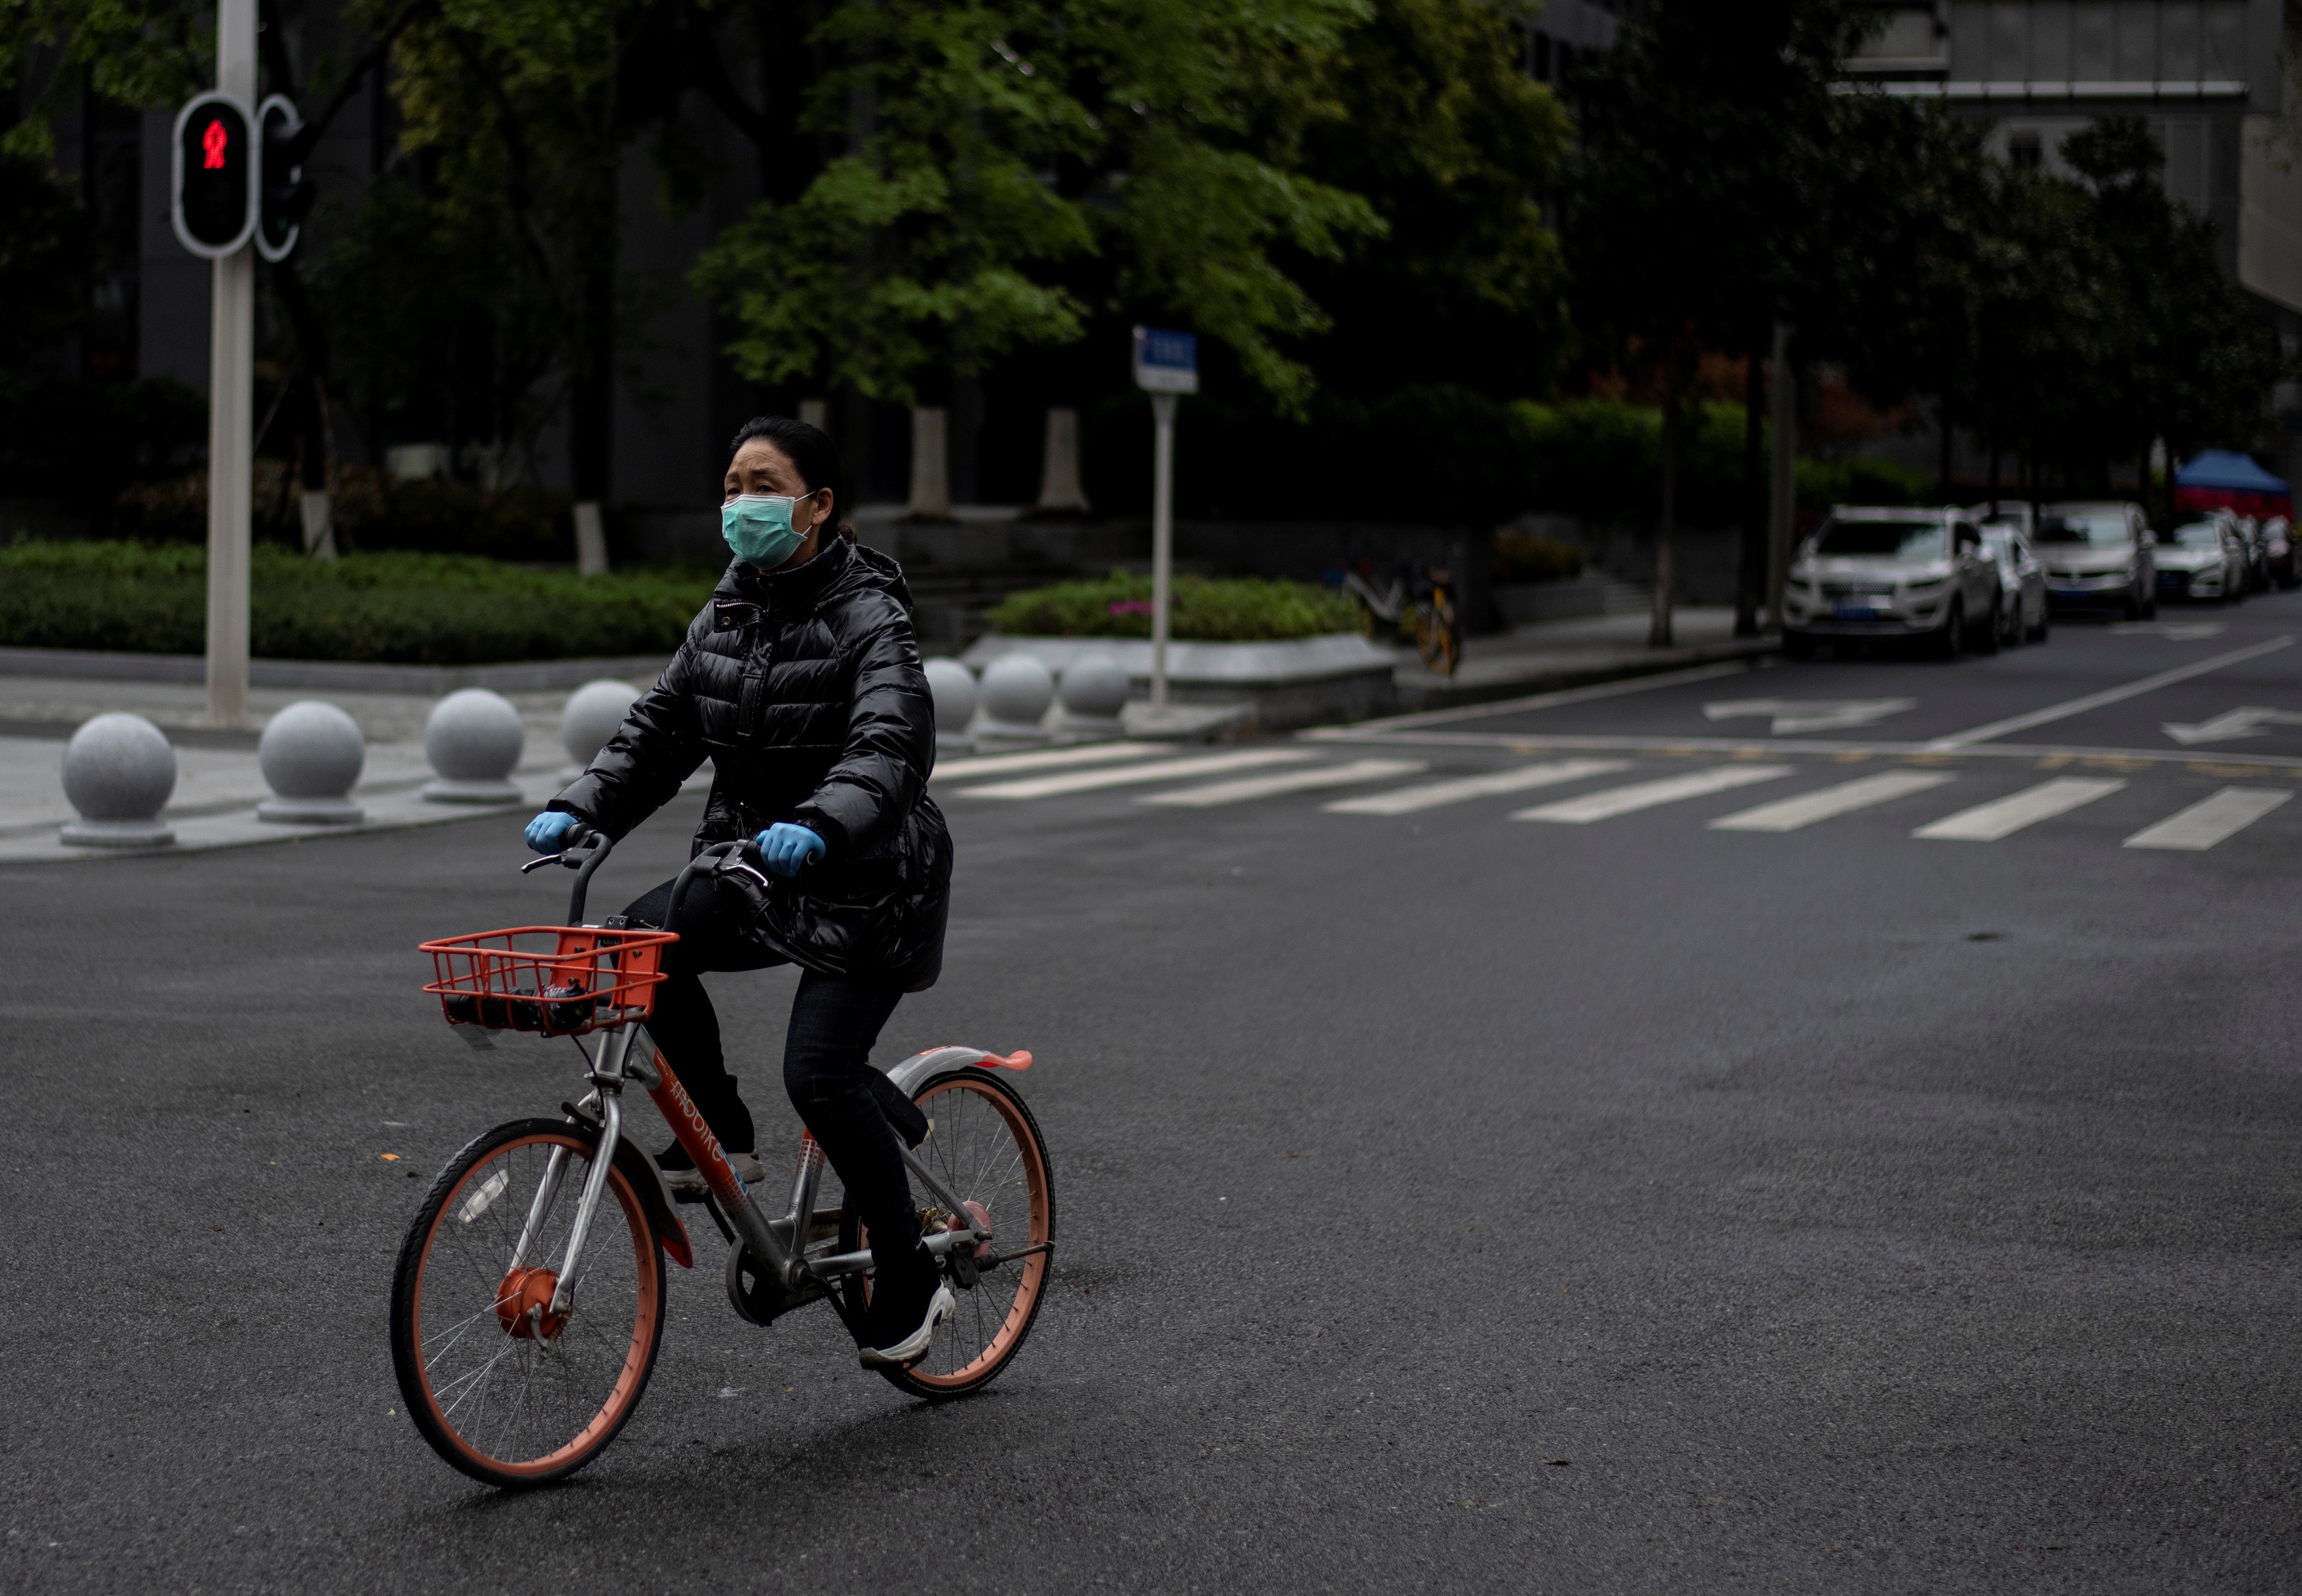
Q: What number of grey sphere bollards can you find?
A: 7